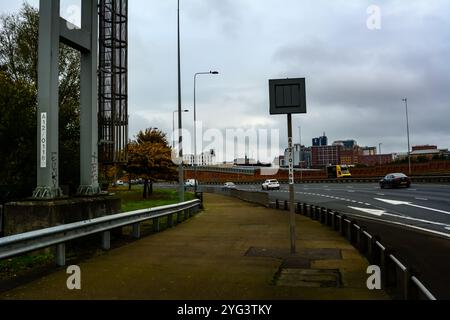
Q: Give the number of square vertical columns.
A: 2